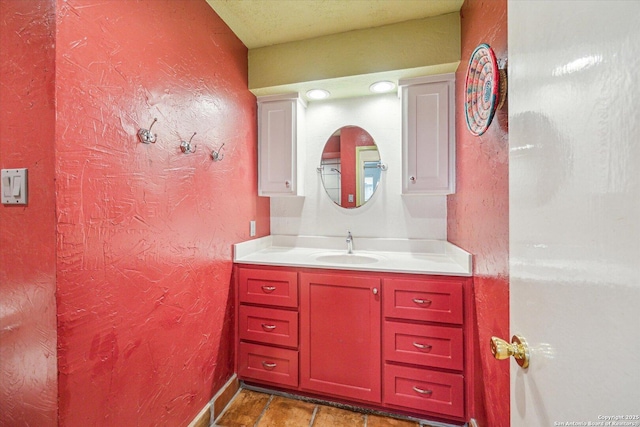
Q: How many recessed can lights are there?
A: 2